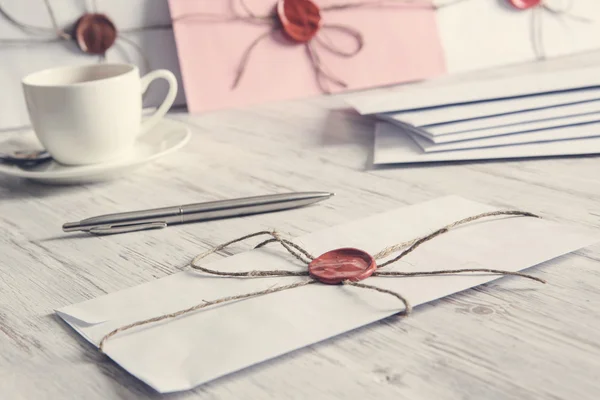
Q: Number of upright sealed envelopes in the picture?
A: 3